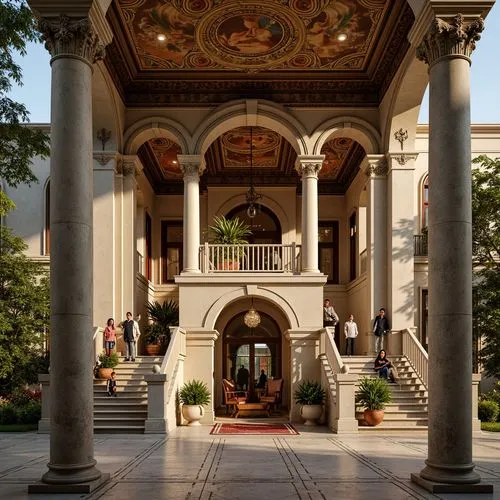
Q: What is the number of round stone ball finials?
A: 2